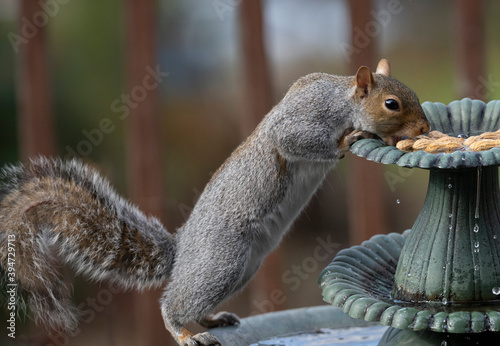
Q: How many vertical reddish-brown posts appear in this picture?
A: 5